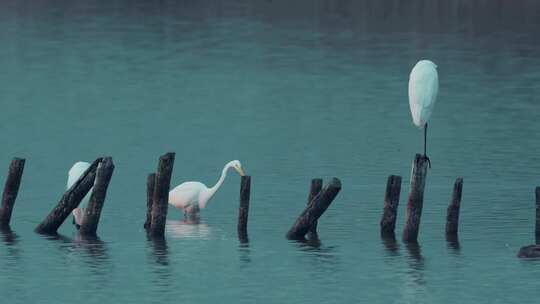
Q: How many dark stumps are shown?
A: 12